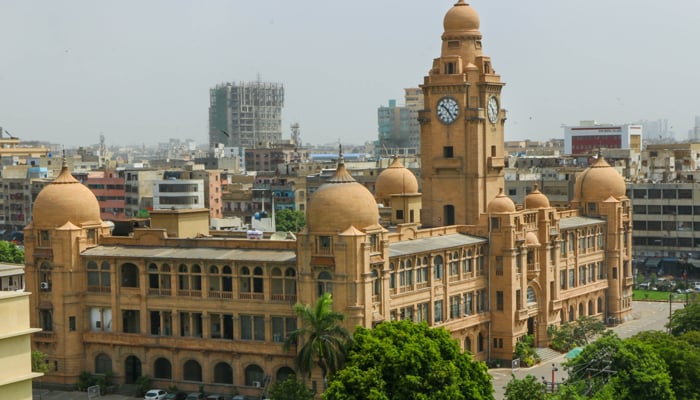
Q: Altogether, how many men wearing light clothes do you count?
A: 0